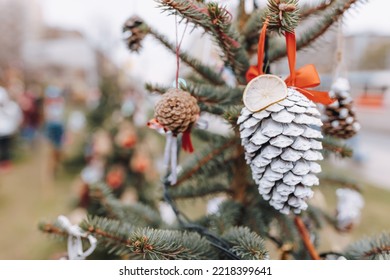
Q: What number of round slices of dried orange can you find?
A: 1